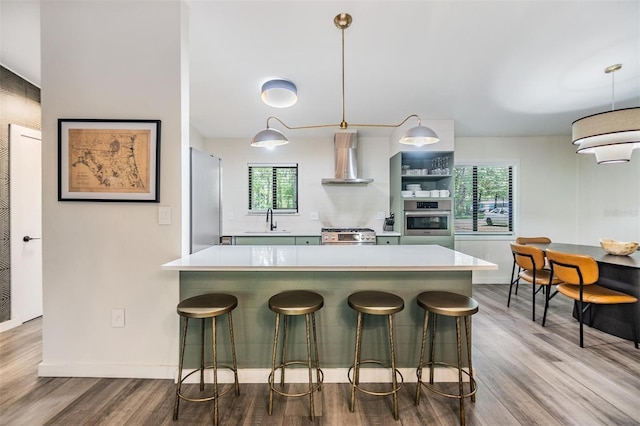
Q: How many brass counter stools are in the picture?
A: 4